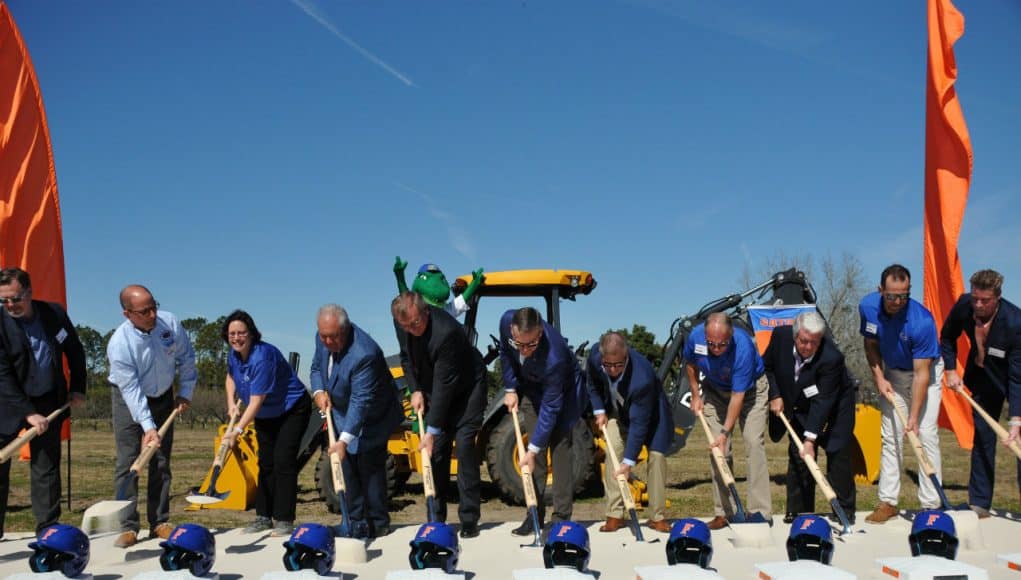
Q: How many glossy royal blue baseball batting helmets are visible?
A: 8